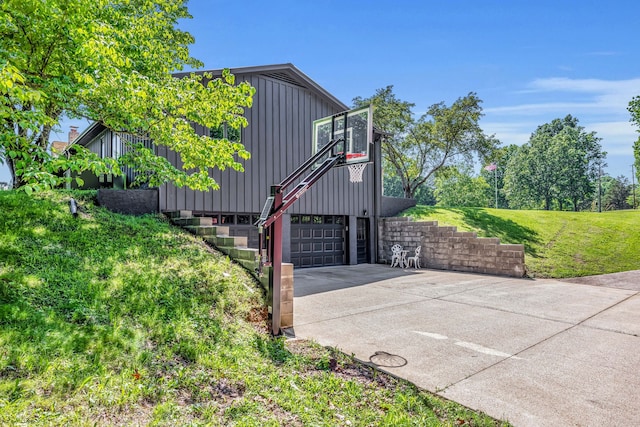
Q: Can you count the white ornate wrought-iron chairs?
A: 2